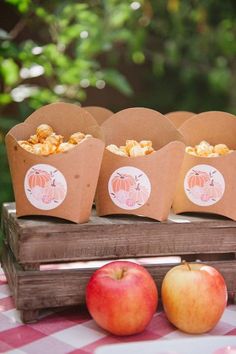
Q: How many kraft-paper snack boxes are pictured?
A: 5